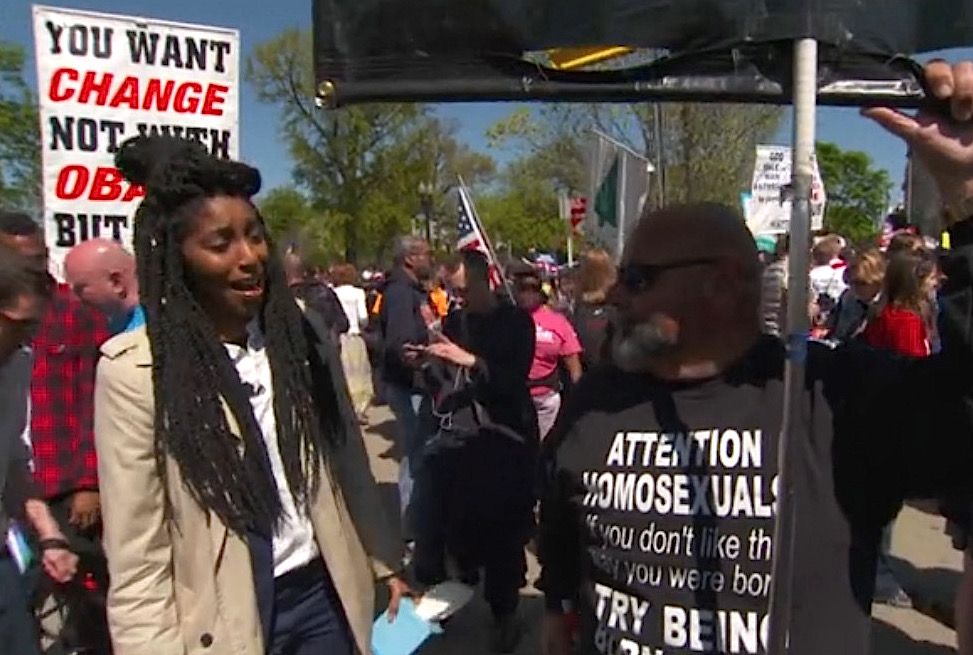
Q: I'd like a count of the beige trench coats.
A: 1